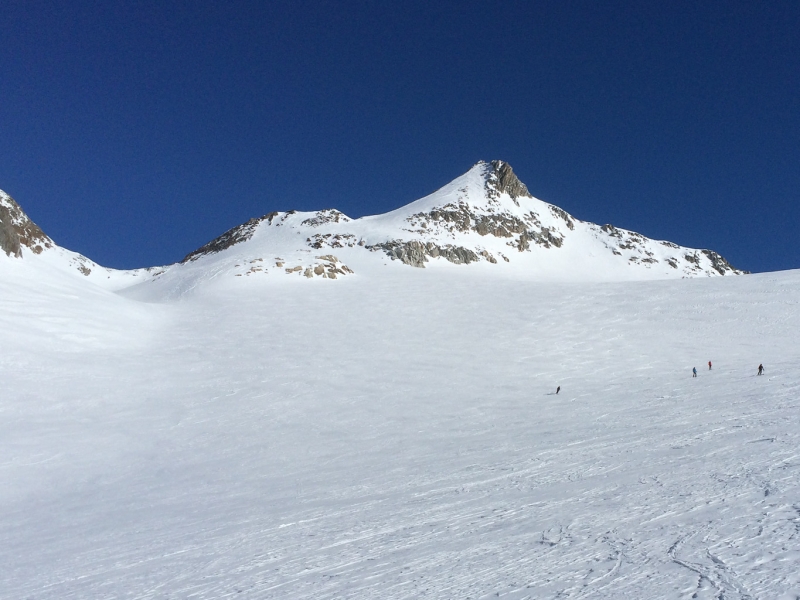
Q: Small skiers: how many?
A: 4